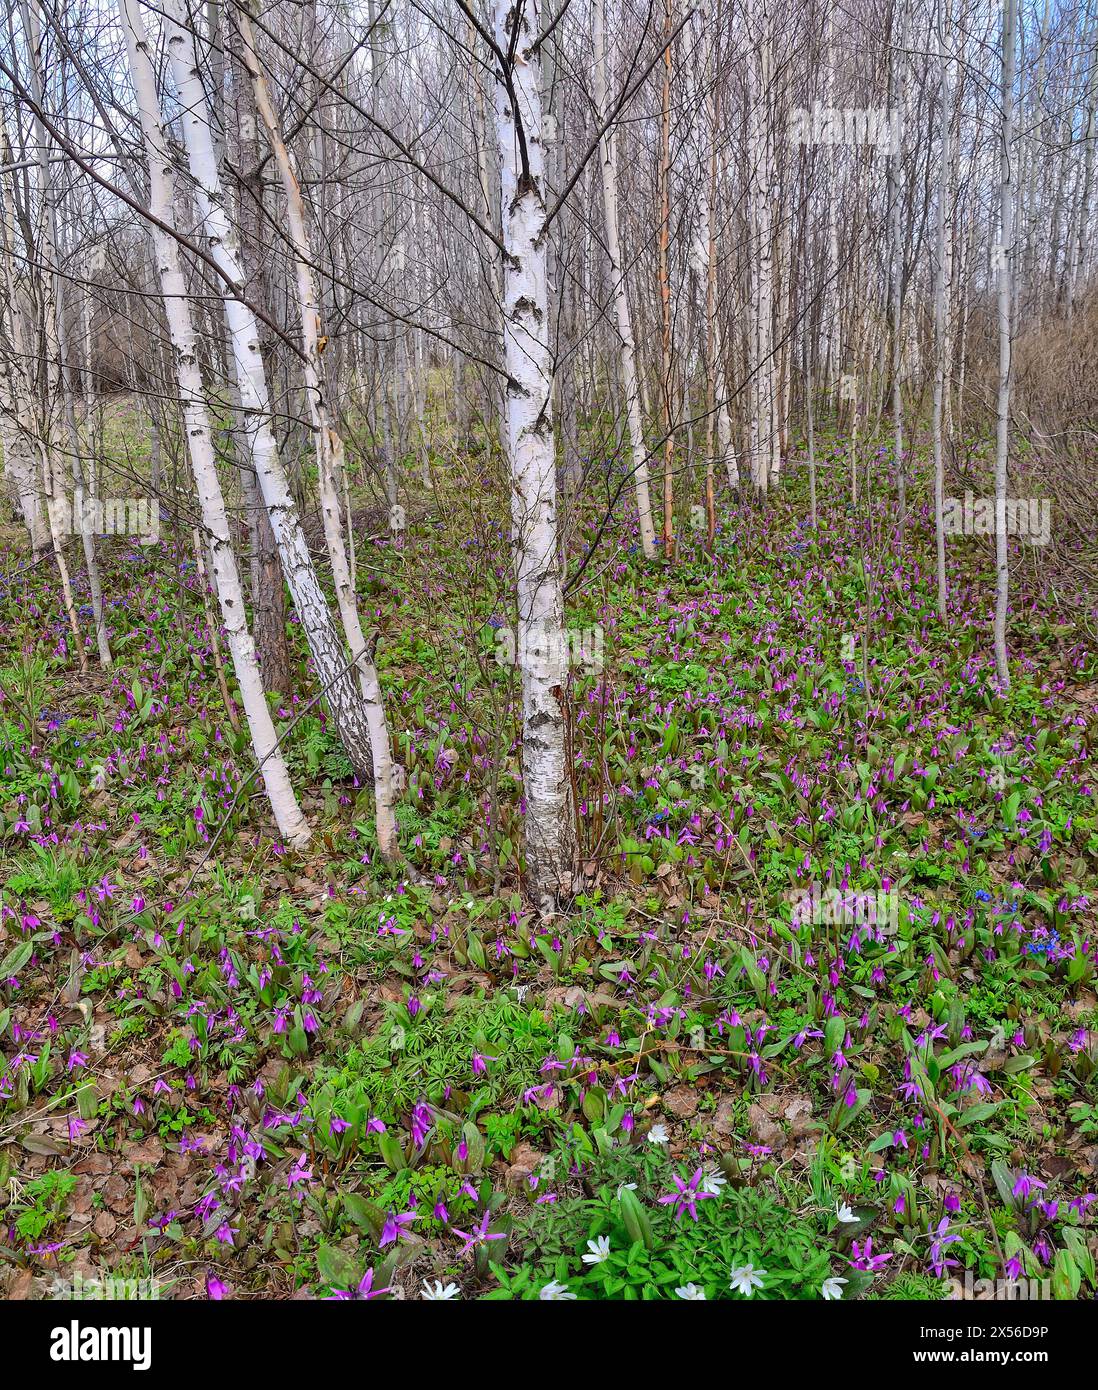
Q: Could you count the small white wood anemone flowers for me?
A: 10